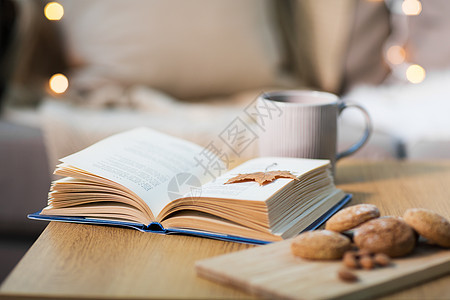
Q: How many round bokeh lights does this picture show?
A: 5